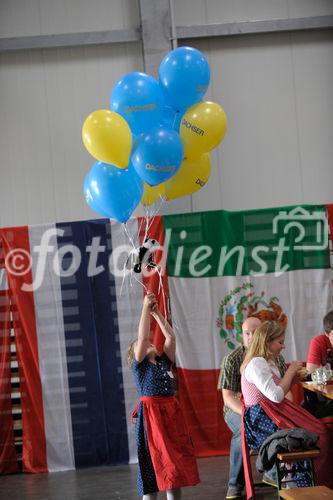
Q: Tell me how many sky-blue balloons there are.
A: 5